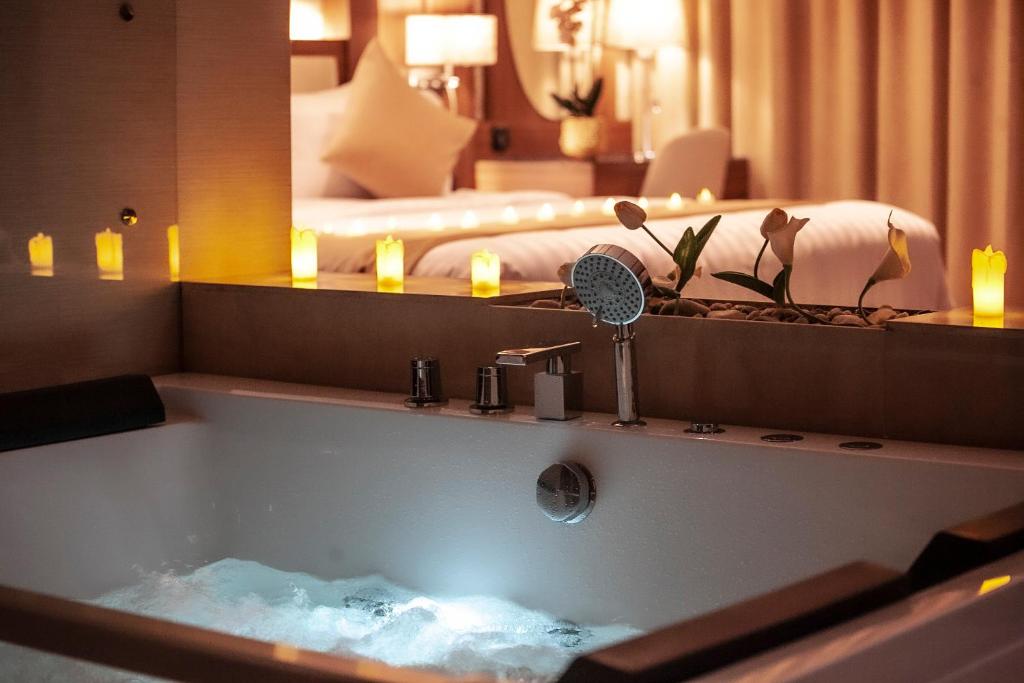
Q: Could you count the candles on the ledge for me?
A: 4